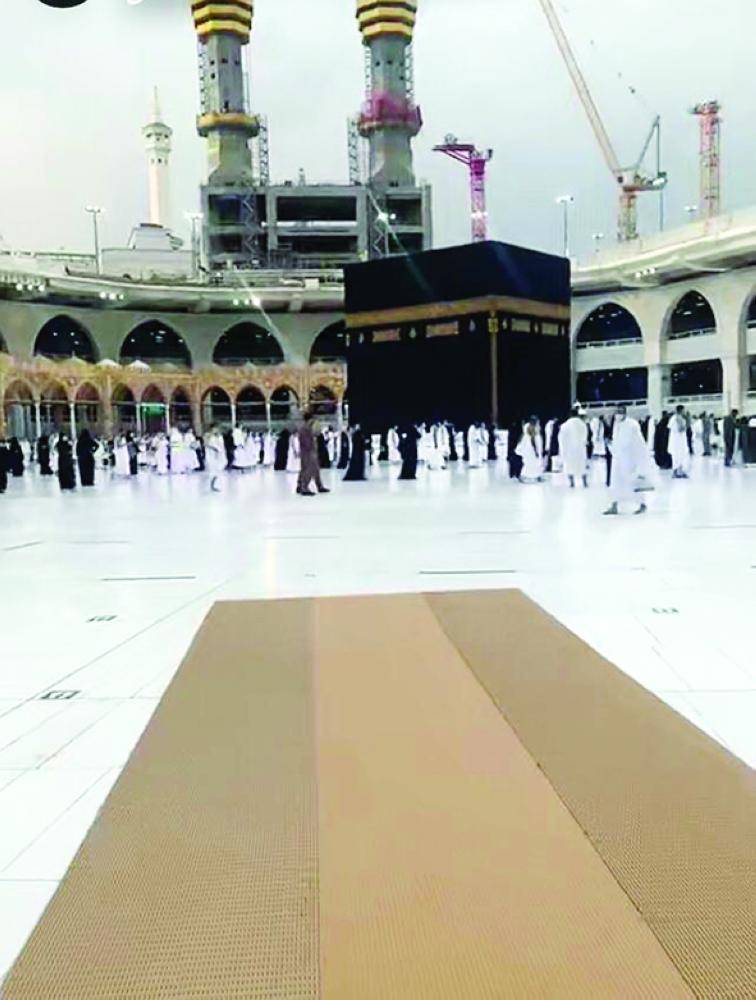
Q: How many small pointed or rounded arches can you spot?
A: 10